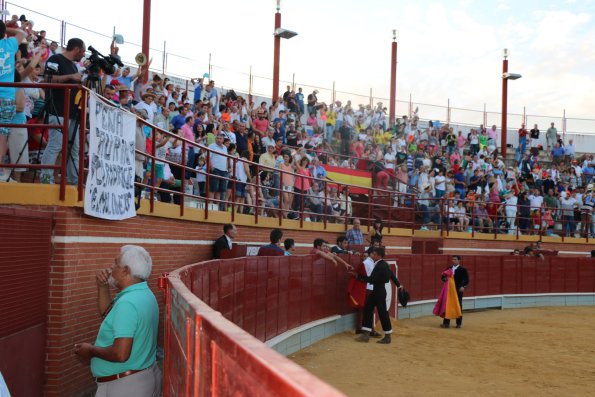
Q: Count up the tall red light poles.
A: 4